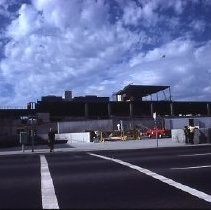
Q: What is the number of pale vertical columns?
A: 6